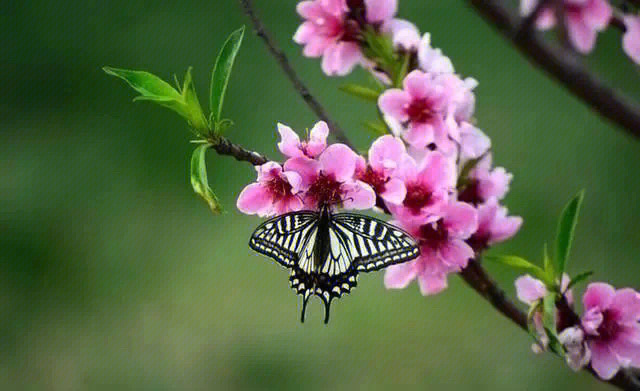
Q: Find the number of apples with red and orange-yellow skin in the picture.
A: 0